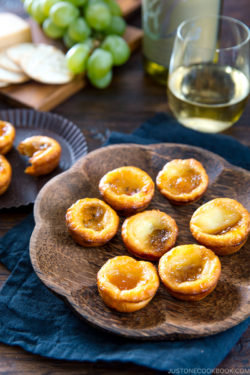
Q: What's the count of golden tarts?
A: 10